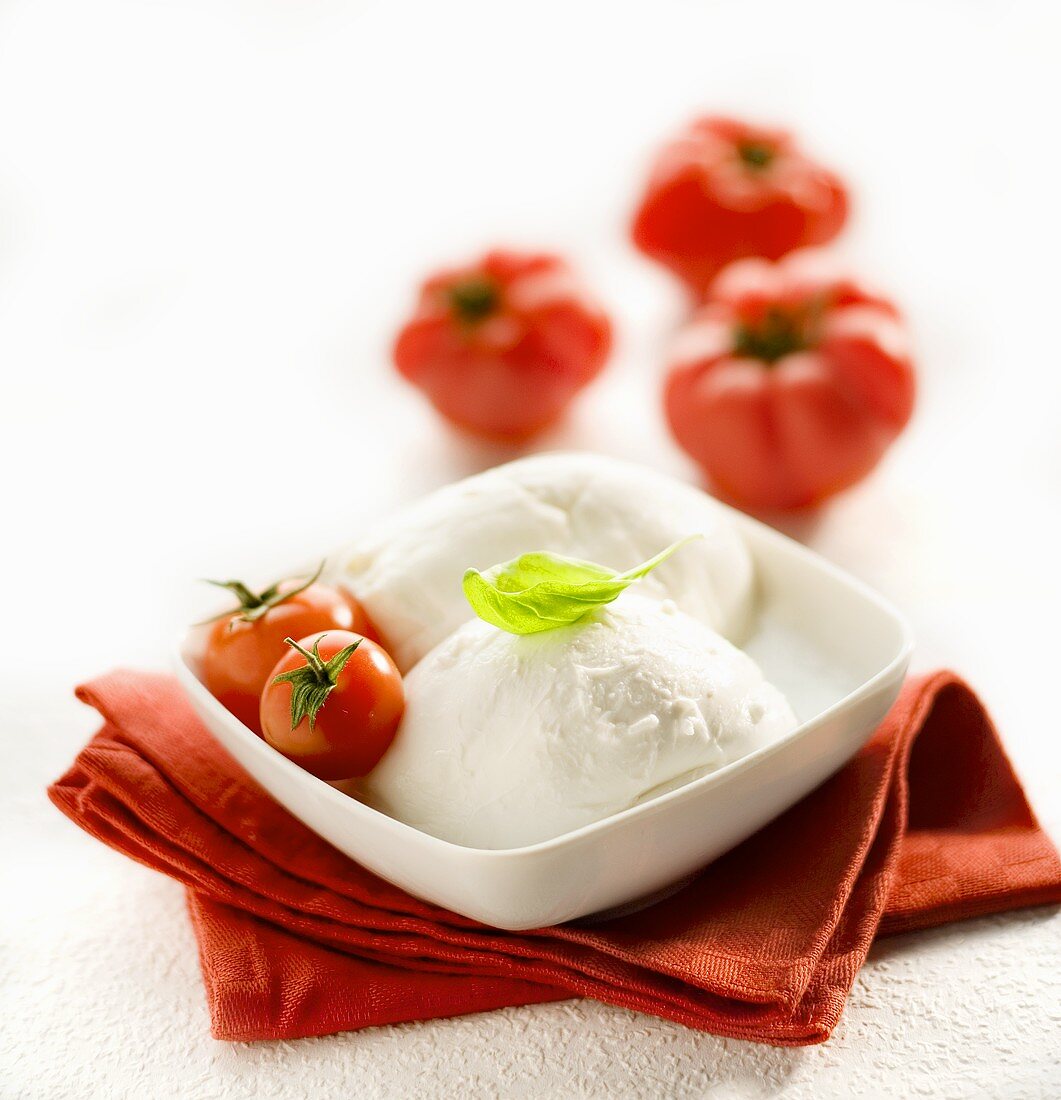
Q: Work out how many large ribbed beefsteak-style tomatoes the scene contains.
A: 3